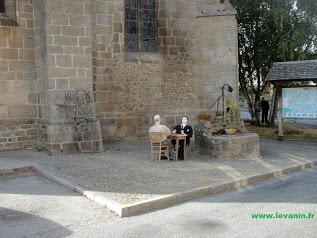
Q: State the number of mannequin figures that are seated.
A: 2